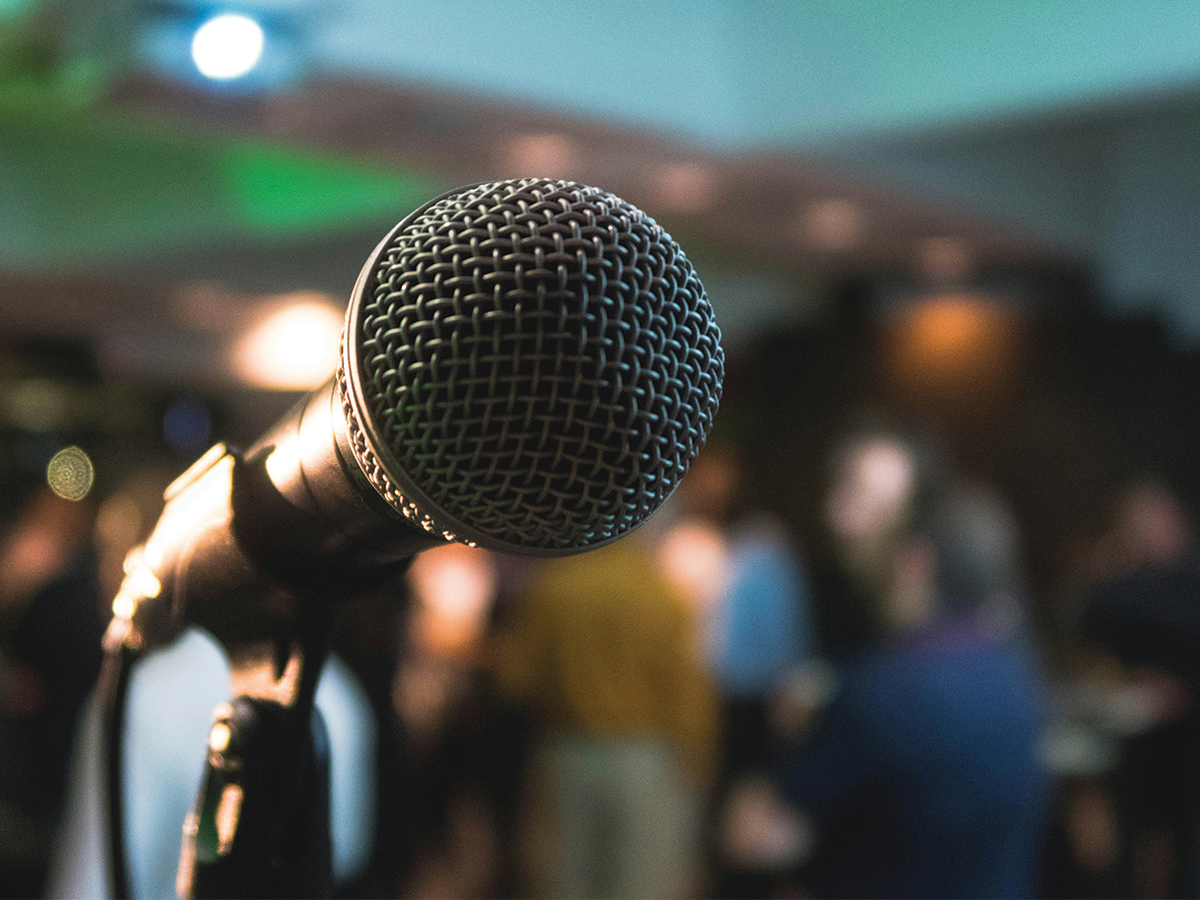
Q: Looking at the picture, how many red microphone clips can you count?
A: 0